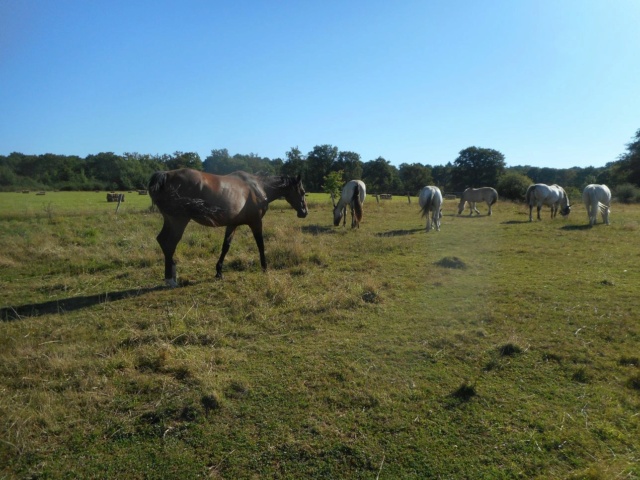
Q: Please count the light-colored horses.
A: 5